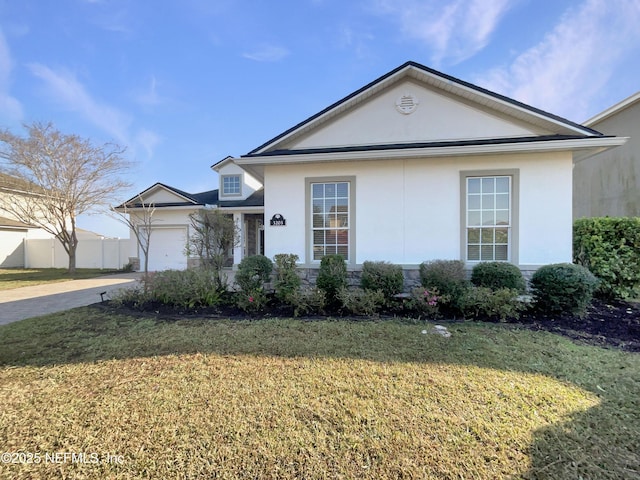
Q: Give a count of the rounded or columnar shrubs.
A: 7